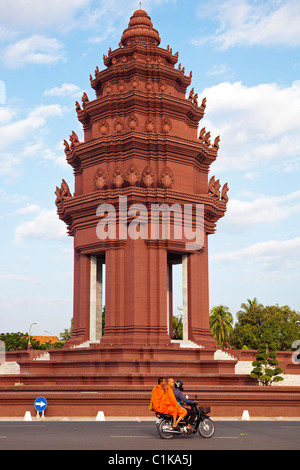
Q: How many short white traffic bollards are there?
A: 3